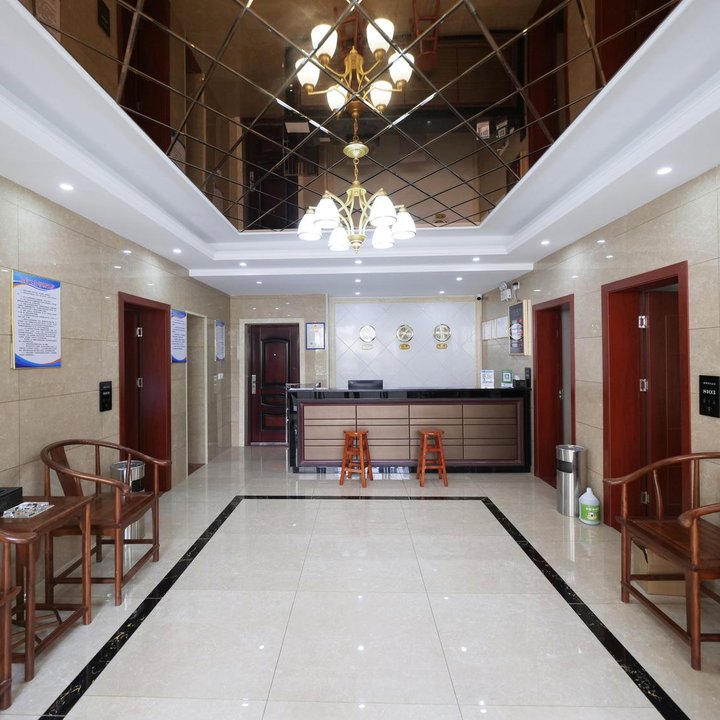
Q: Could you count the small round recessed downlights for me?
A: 12